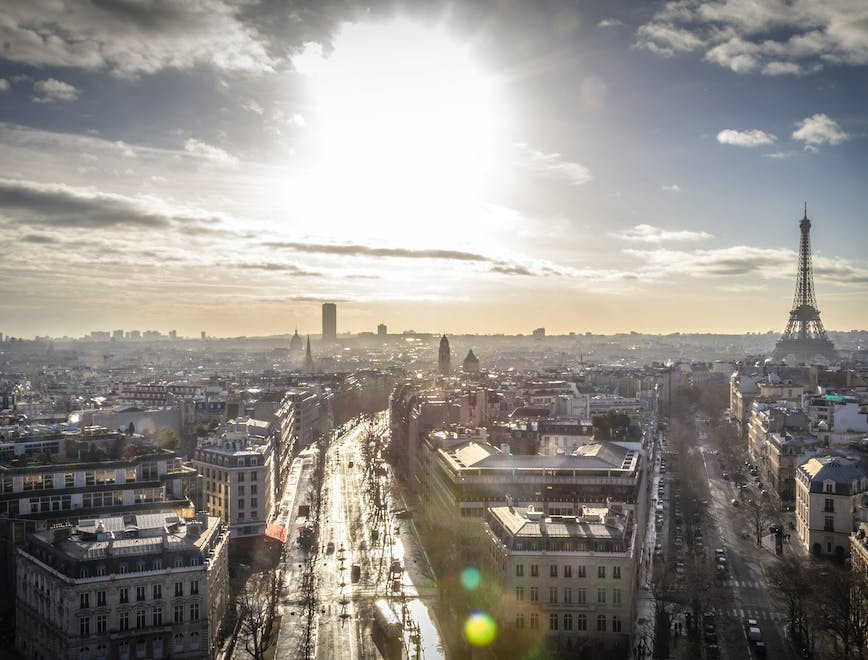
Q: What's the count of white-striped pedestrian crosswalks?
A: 2